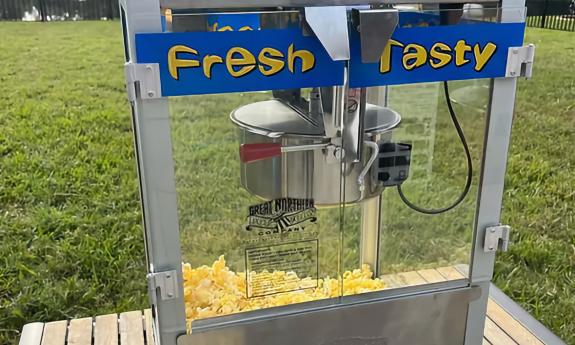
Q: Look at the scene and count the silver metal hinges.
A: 4